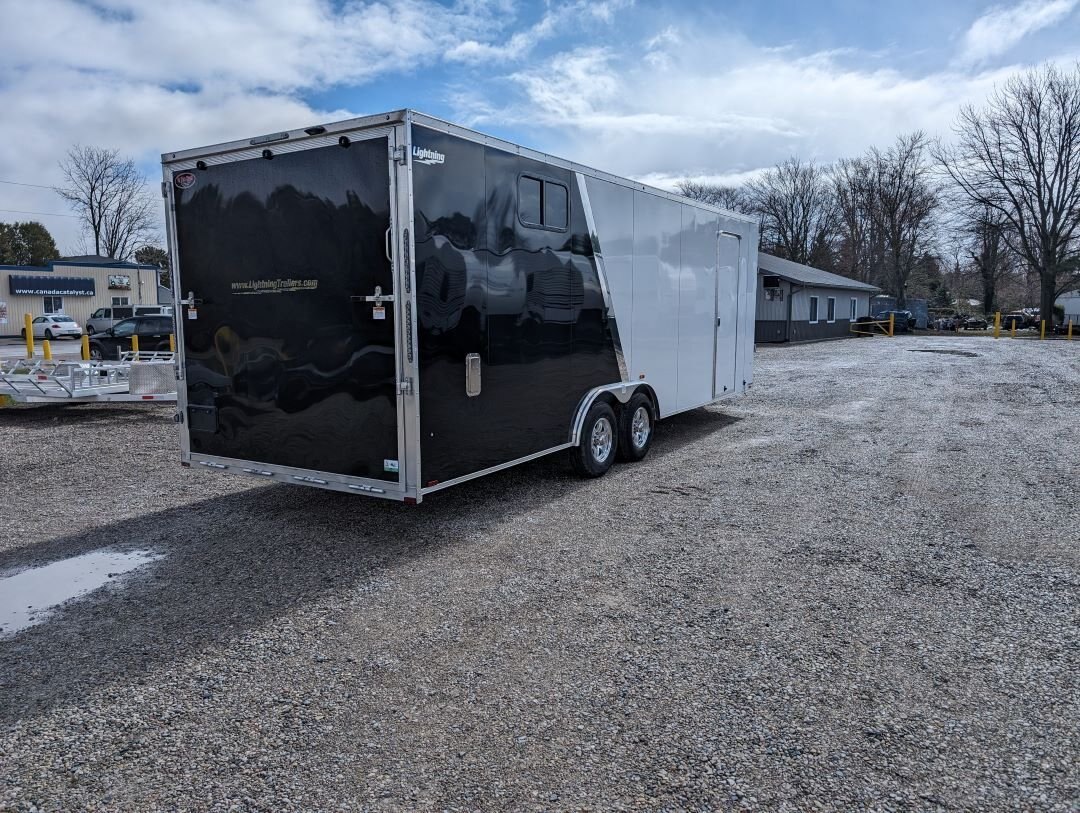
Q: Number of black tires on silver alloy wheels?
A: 2